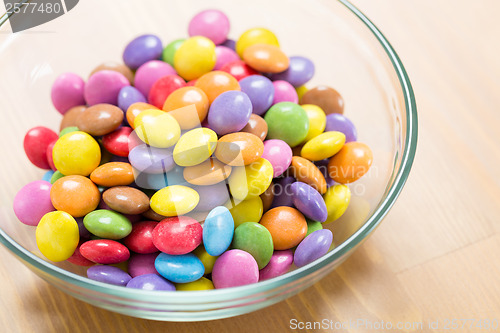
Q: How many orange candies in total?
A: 11